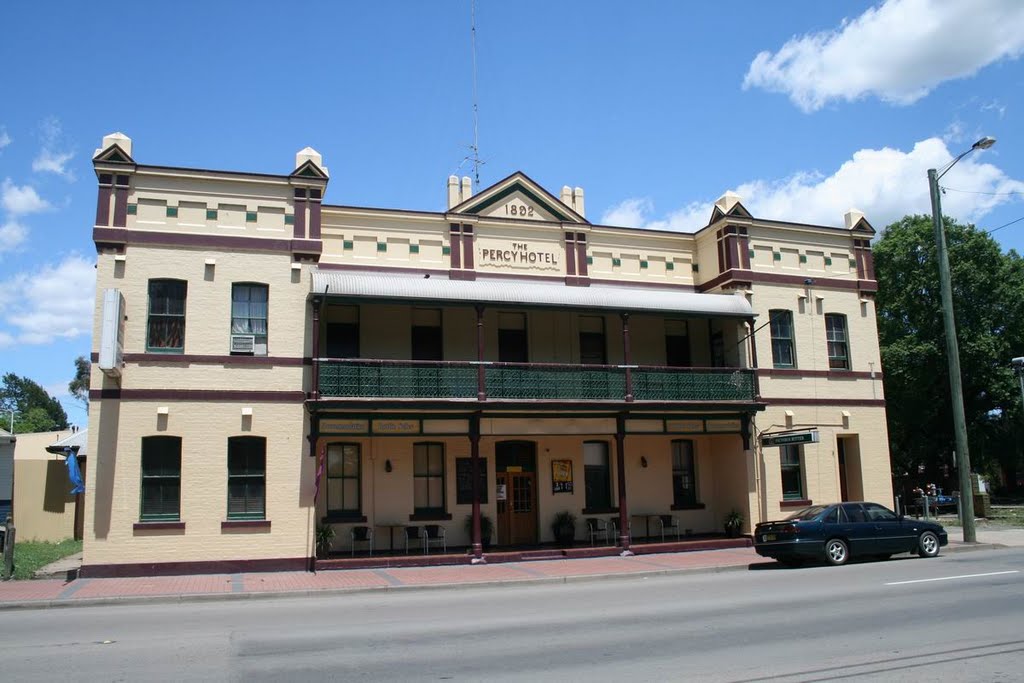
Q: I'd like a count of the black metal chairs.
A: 6